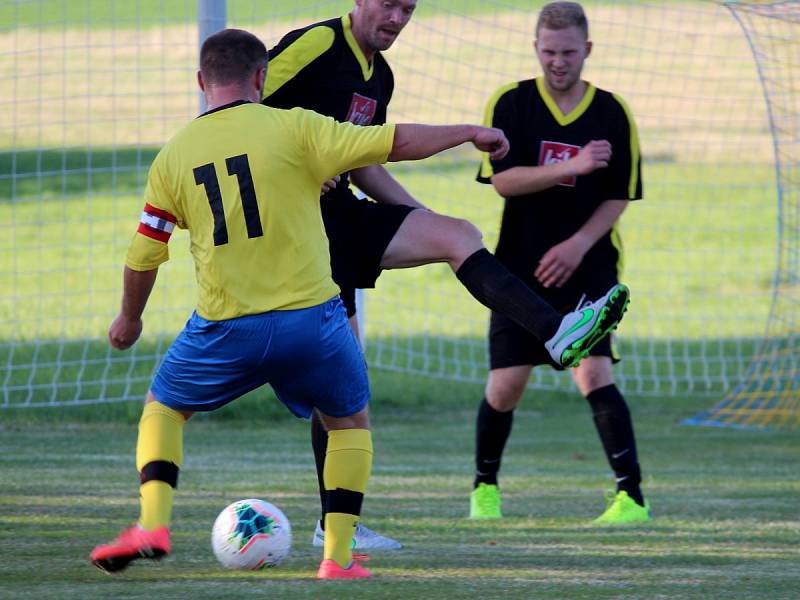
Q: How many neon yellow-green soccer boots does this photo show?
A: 2